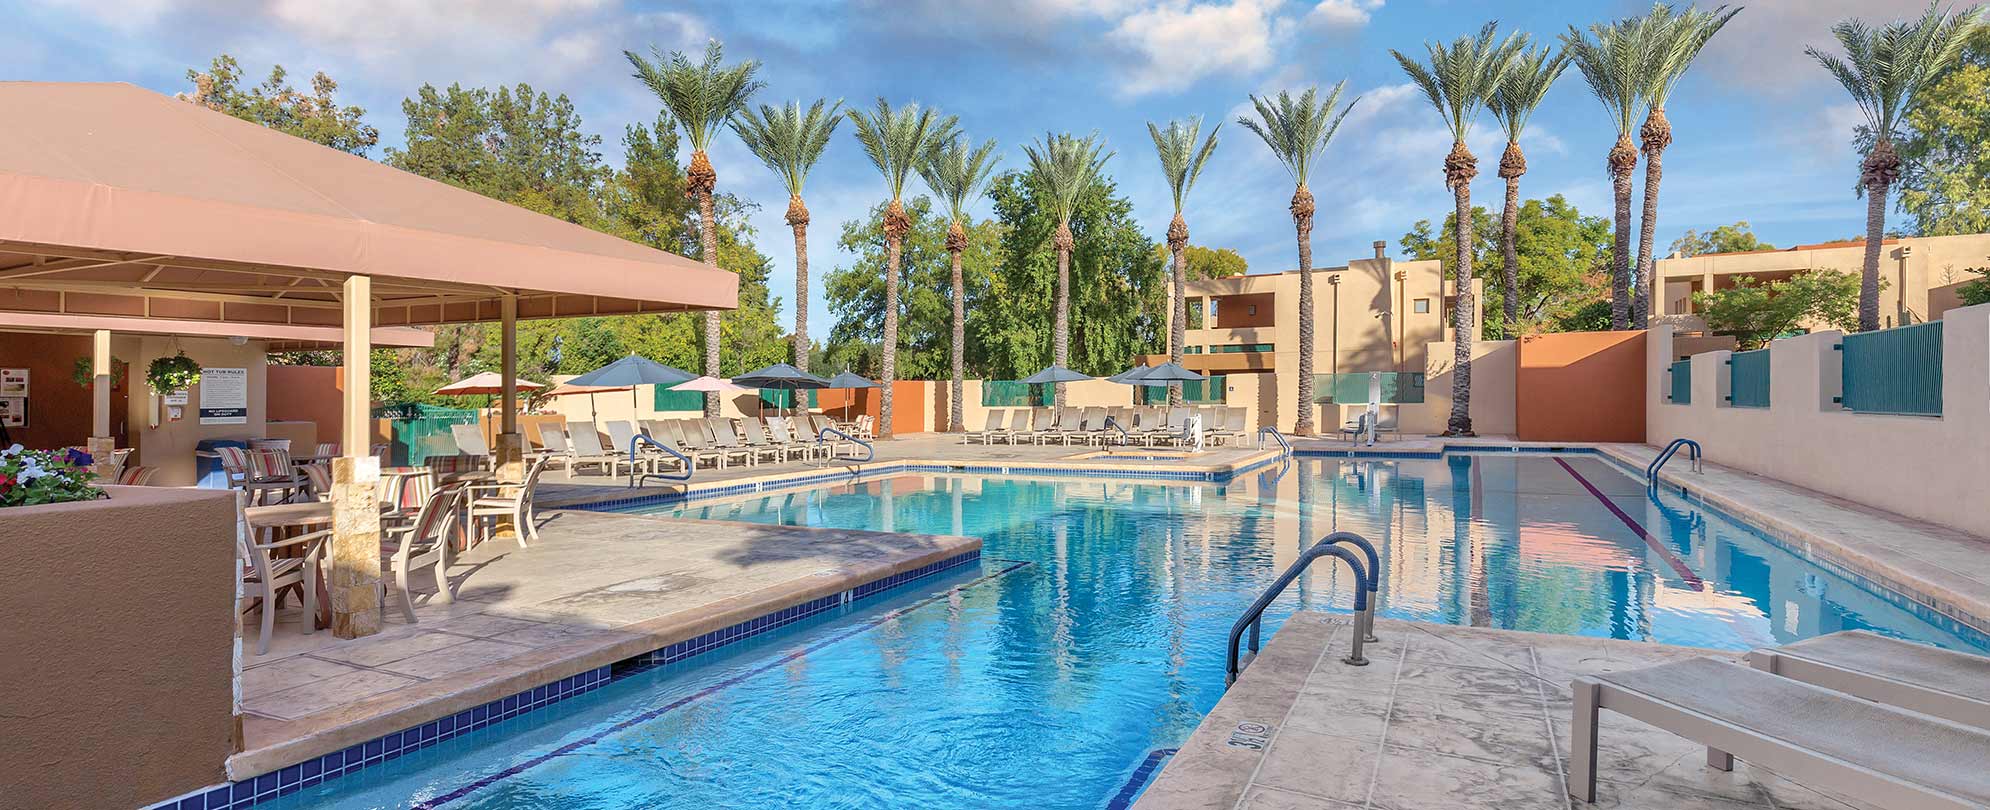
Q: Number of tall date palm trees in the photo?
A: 12